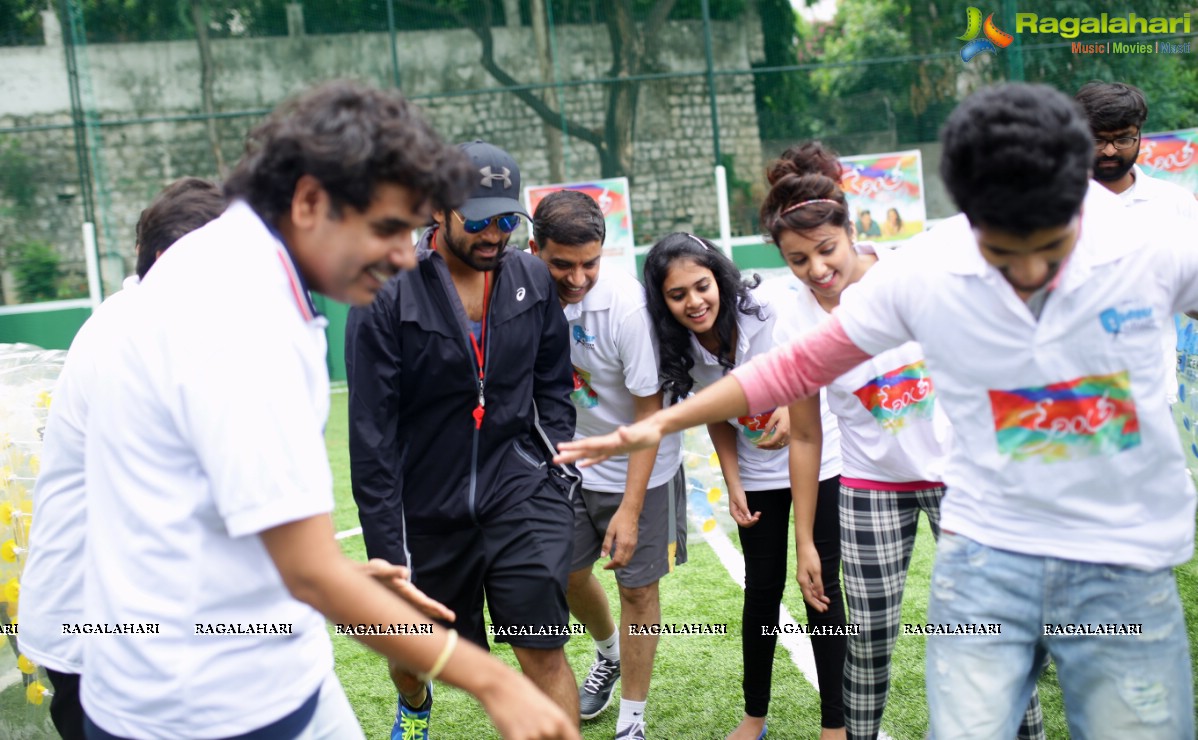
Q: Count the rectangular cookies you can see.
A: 0